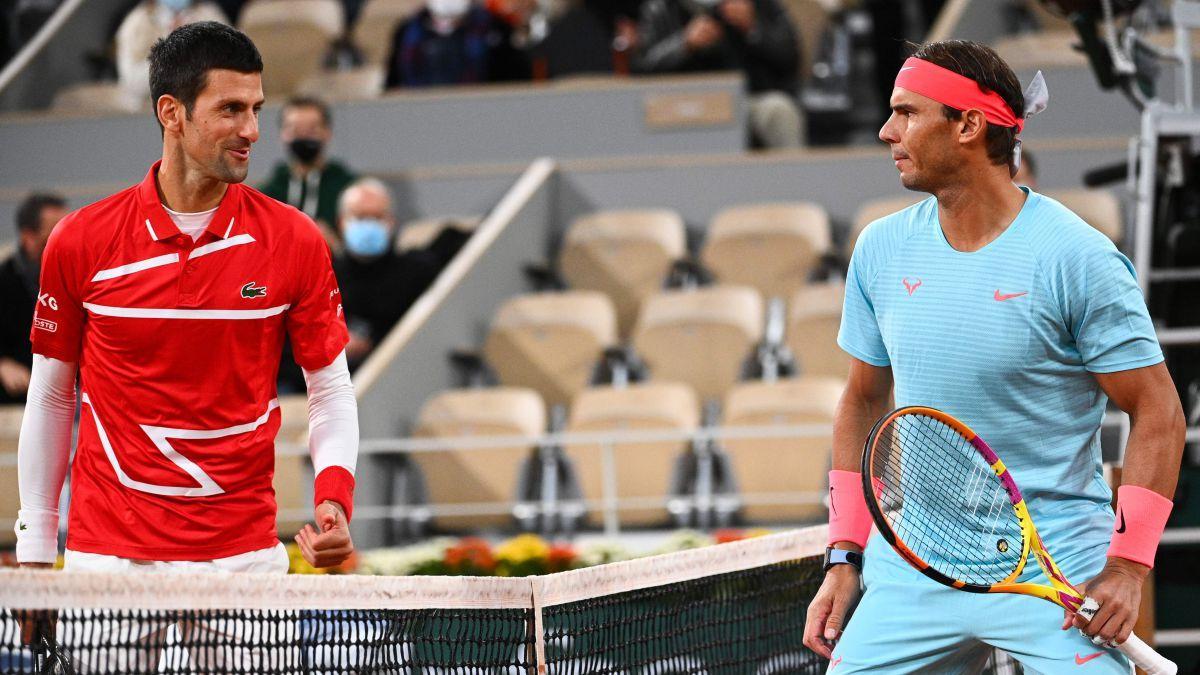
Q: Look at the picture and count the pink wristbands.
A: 2